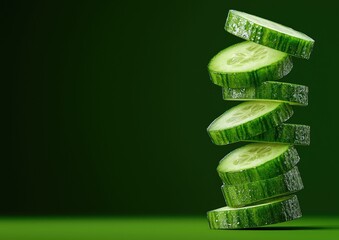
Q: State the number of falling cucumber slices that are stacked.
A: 8